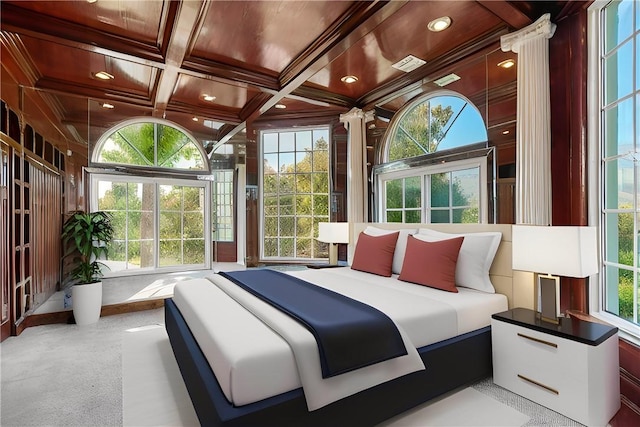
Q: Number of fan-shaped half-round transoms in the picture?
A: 2